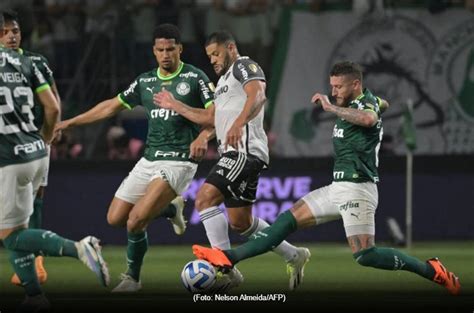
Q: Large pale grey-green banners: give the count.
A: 1